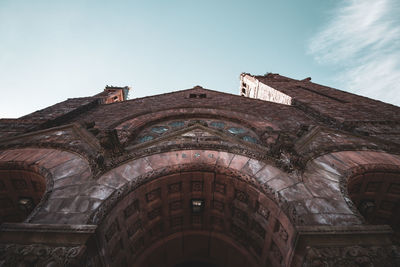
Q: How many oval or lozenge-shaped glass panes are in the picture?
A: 6